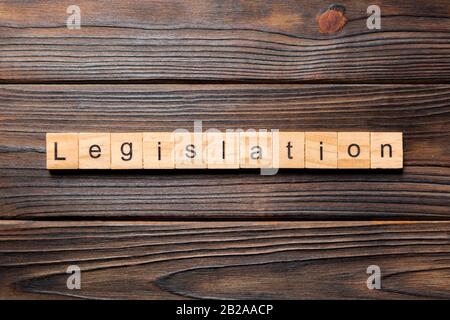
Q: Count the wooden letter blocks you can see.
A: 11